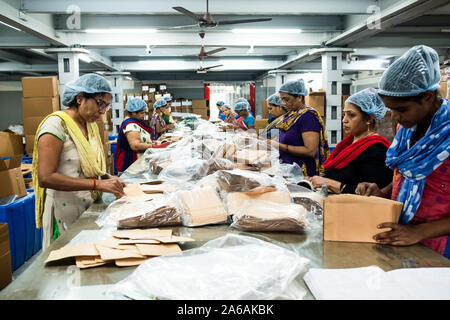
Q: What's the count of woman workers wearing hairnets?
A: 12